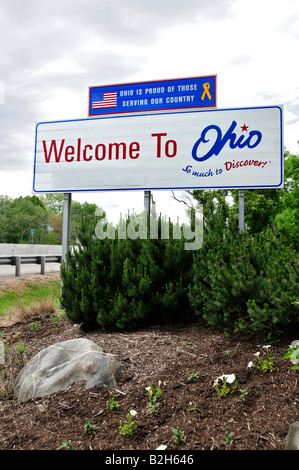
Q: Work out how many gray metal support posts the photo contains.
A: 3